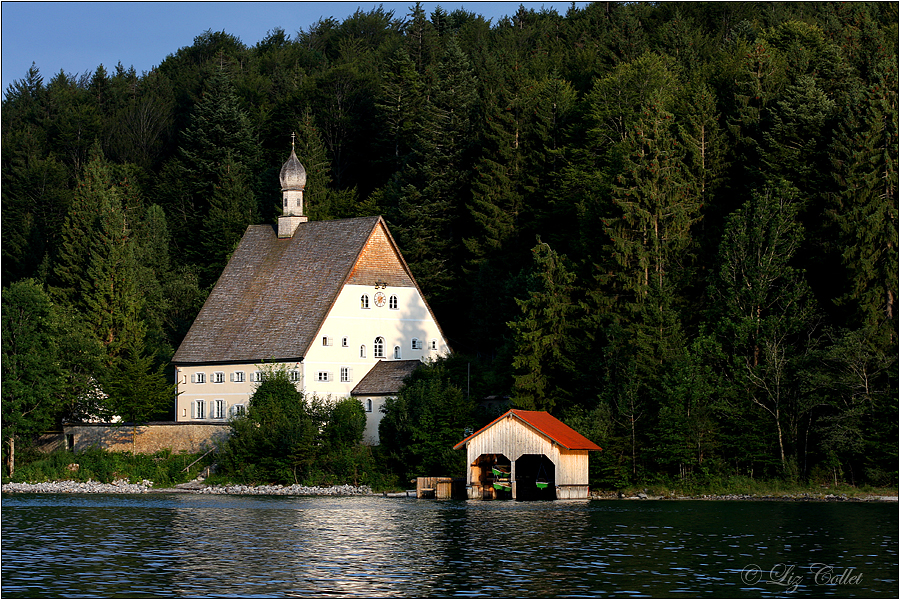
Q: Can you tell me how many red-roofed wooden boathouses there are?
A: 1